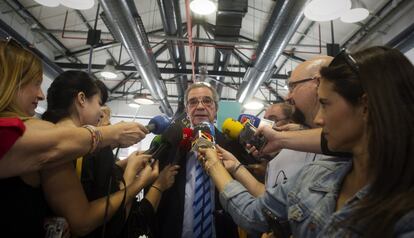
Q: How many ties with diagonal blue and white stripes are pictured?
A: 1